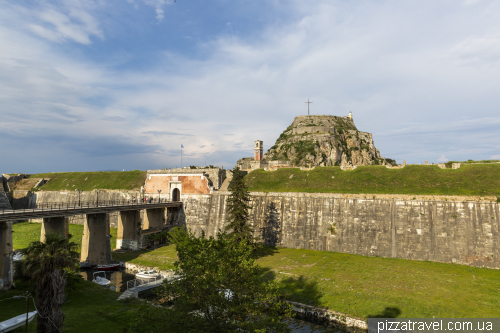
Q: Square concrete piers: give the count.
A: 5